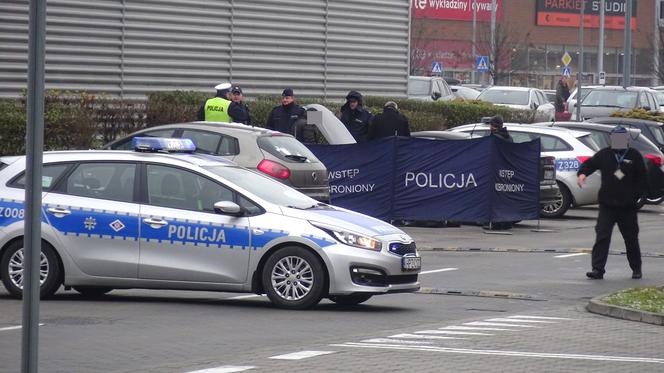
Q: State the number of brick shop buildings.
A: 1